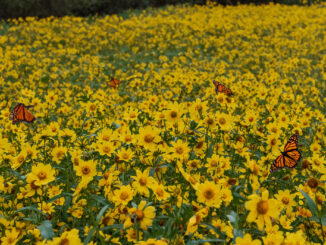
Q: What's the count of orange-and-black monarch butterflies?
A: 4